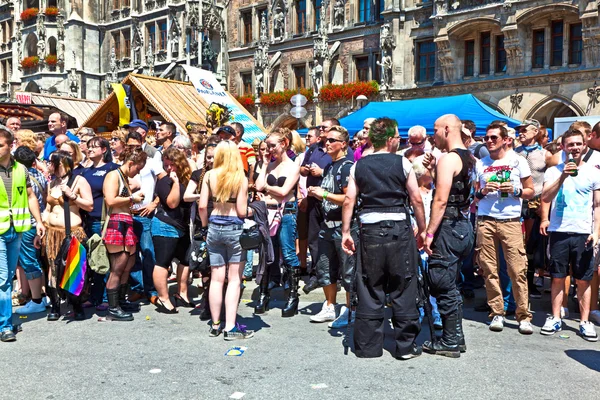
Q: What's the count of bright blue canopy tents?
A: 1